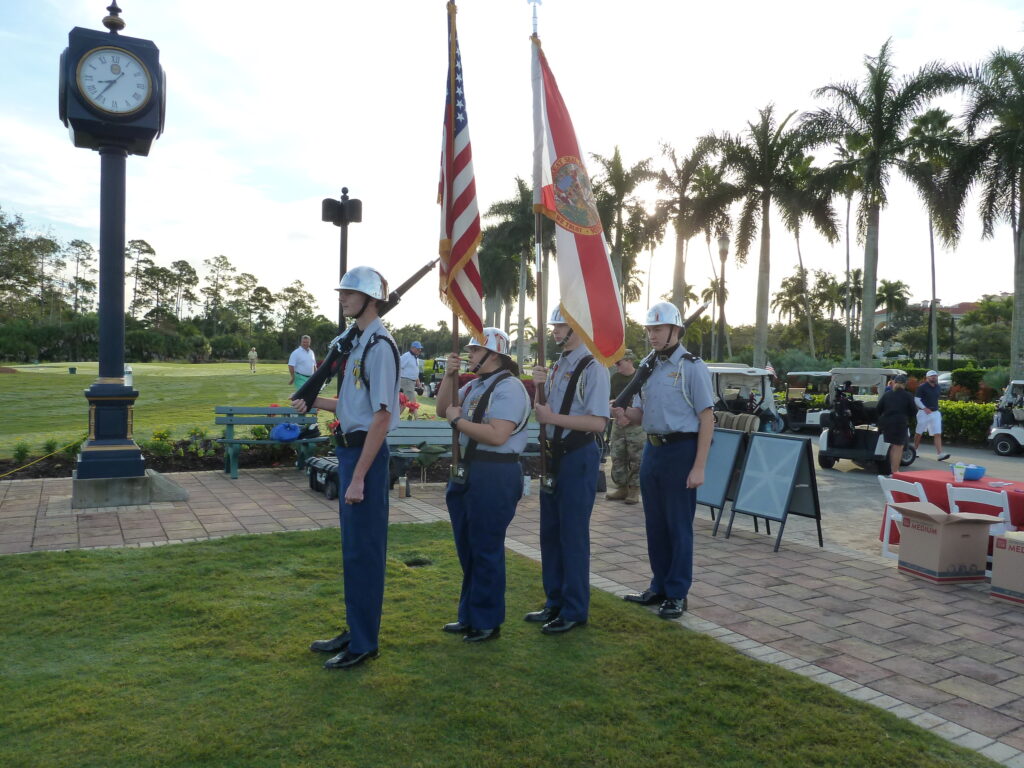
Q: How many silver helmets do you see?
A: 4